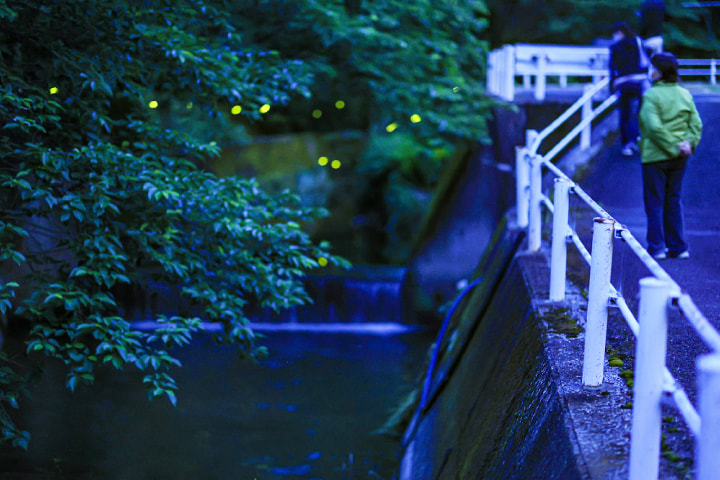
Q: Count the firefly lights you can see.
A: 11